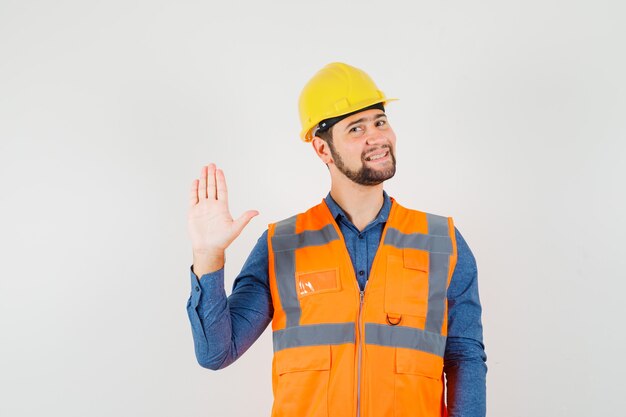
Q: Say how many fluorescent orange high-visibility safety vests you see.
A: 1